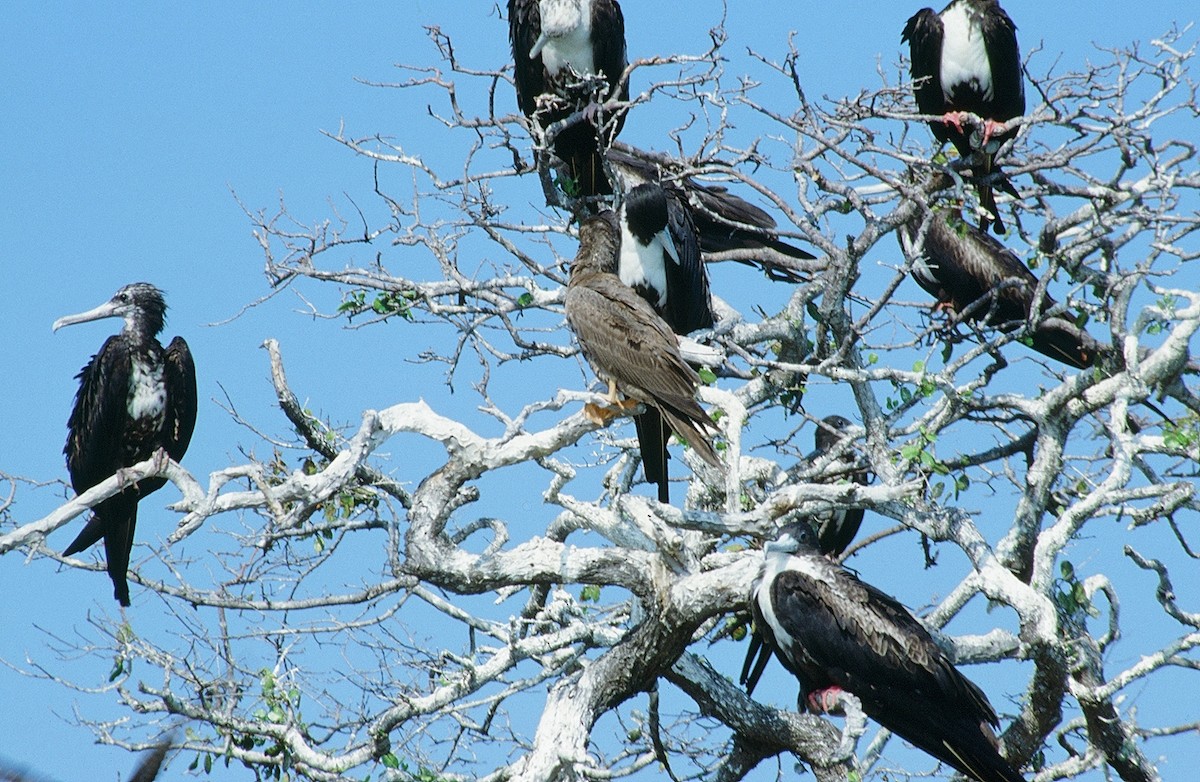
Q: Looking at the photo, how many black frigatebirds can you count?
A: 8